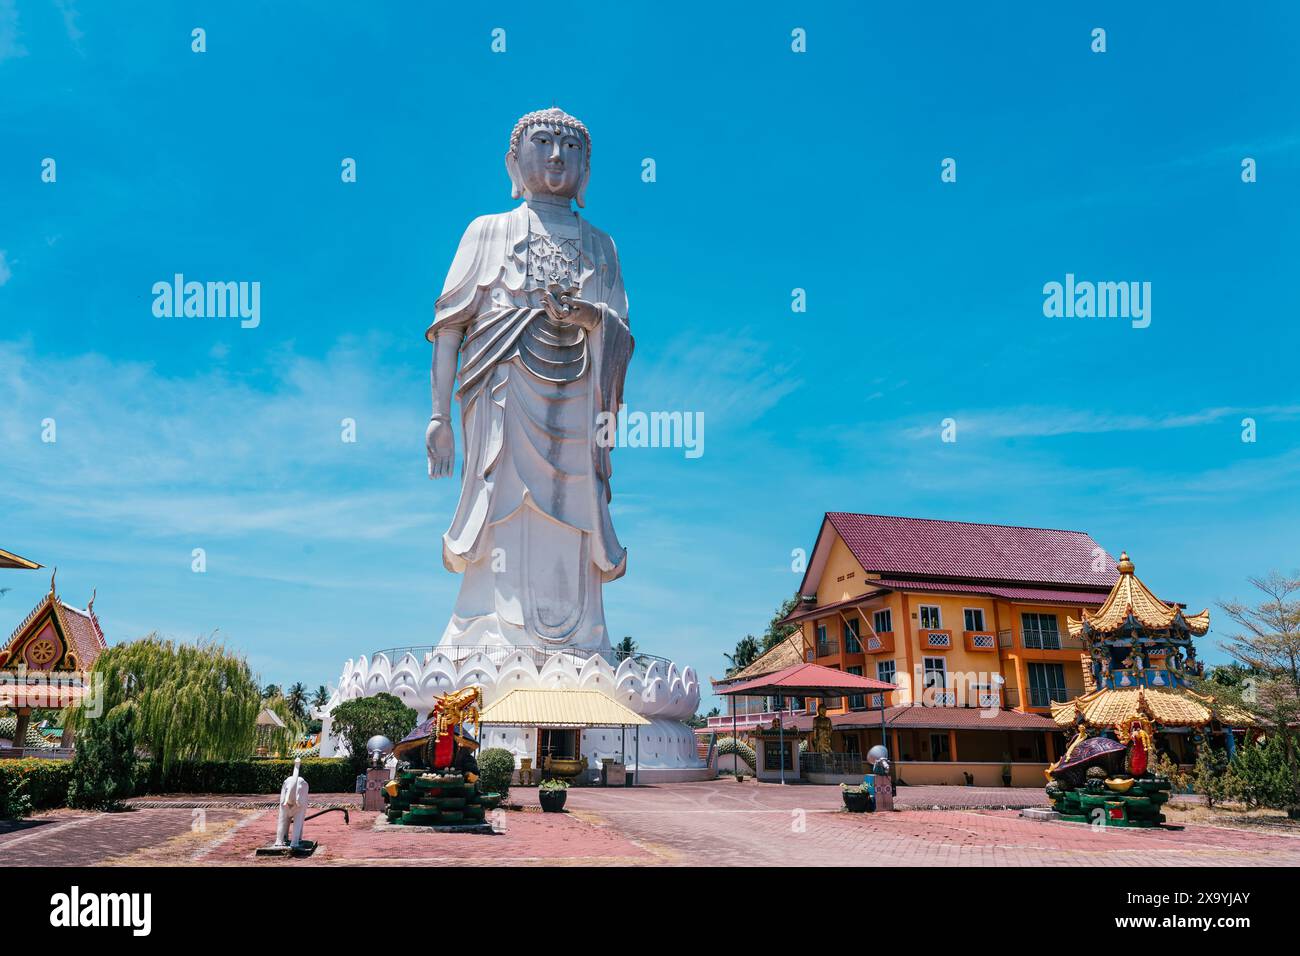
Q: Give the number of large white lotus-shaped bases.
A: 1